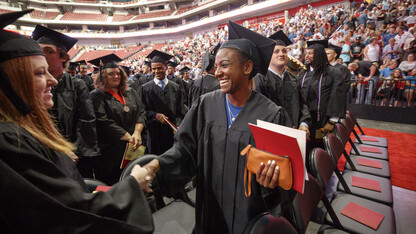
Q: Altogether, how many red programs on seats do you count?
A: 5